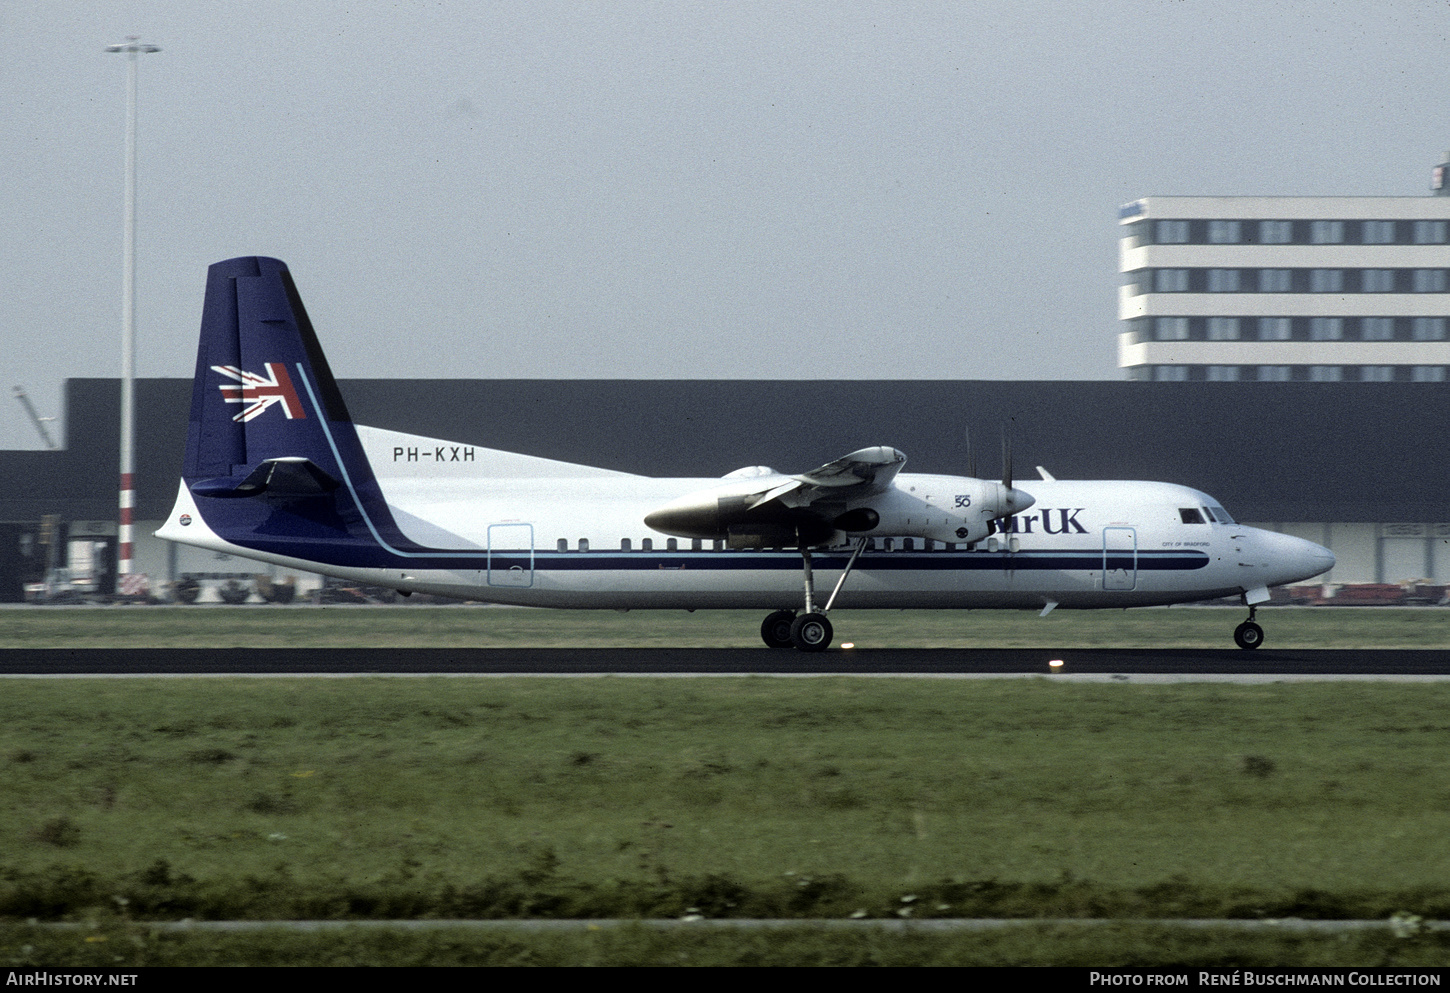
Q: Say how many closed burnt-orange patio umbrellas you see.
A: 0